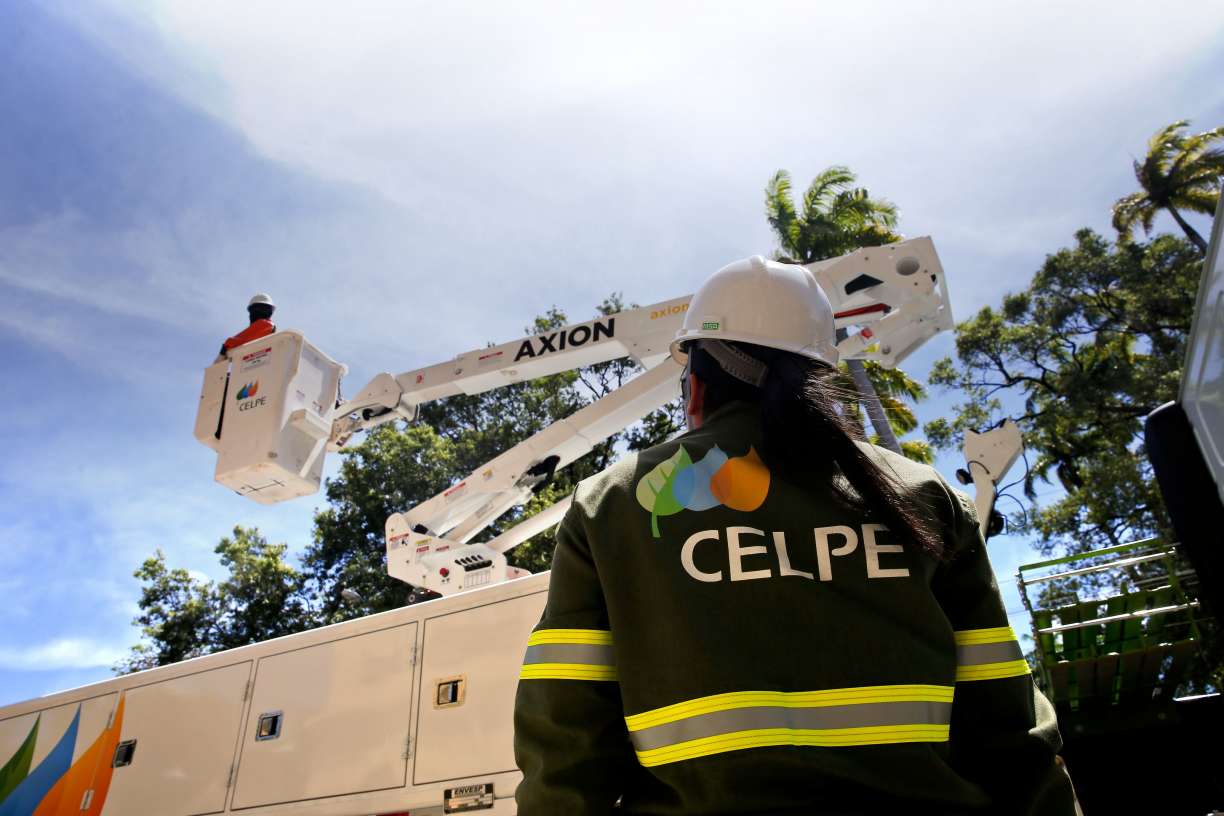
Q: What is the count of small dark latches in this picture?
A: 3